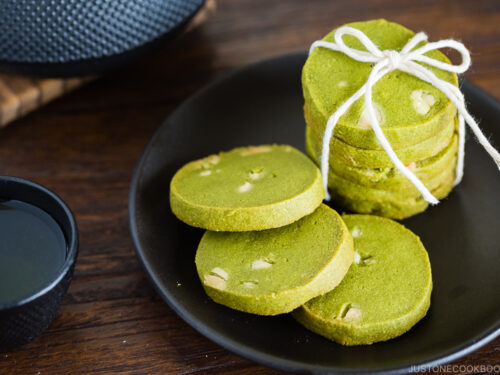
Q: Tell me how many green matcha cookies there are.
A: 8